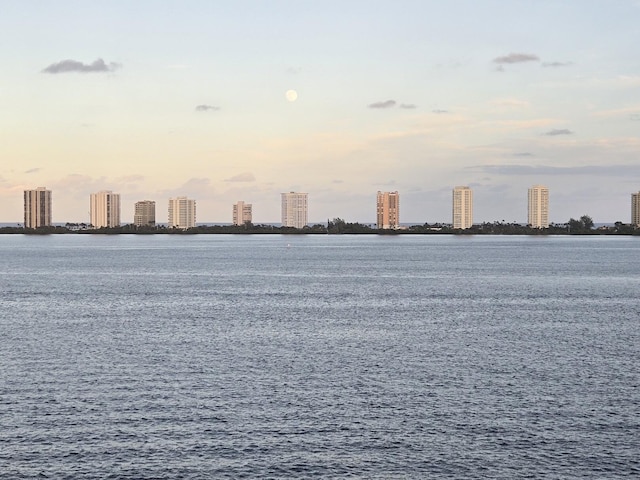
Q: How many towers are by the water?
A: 10